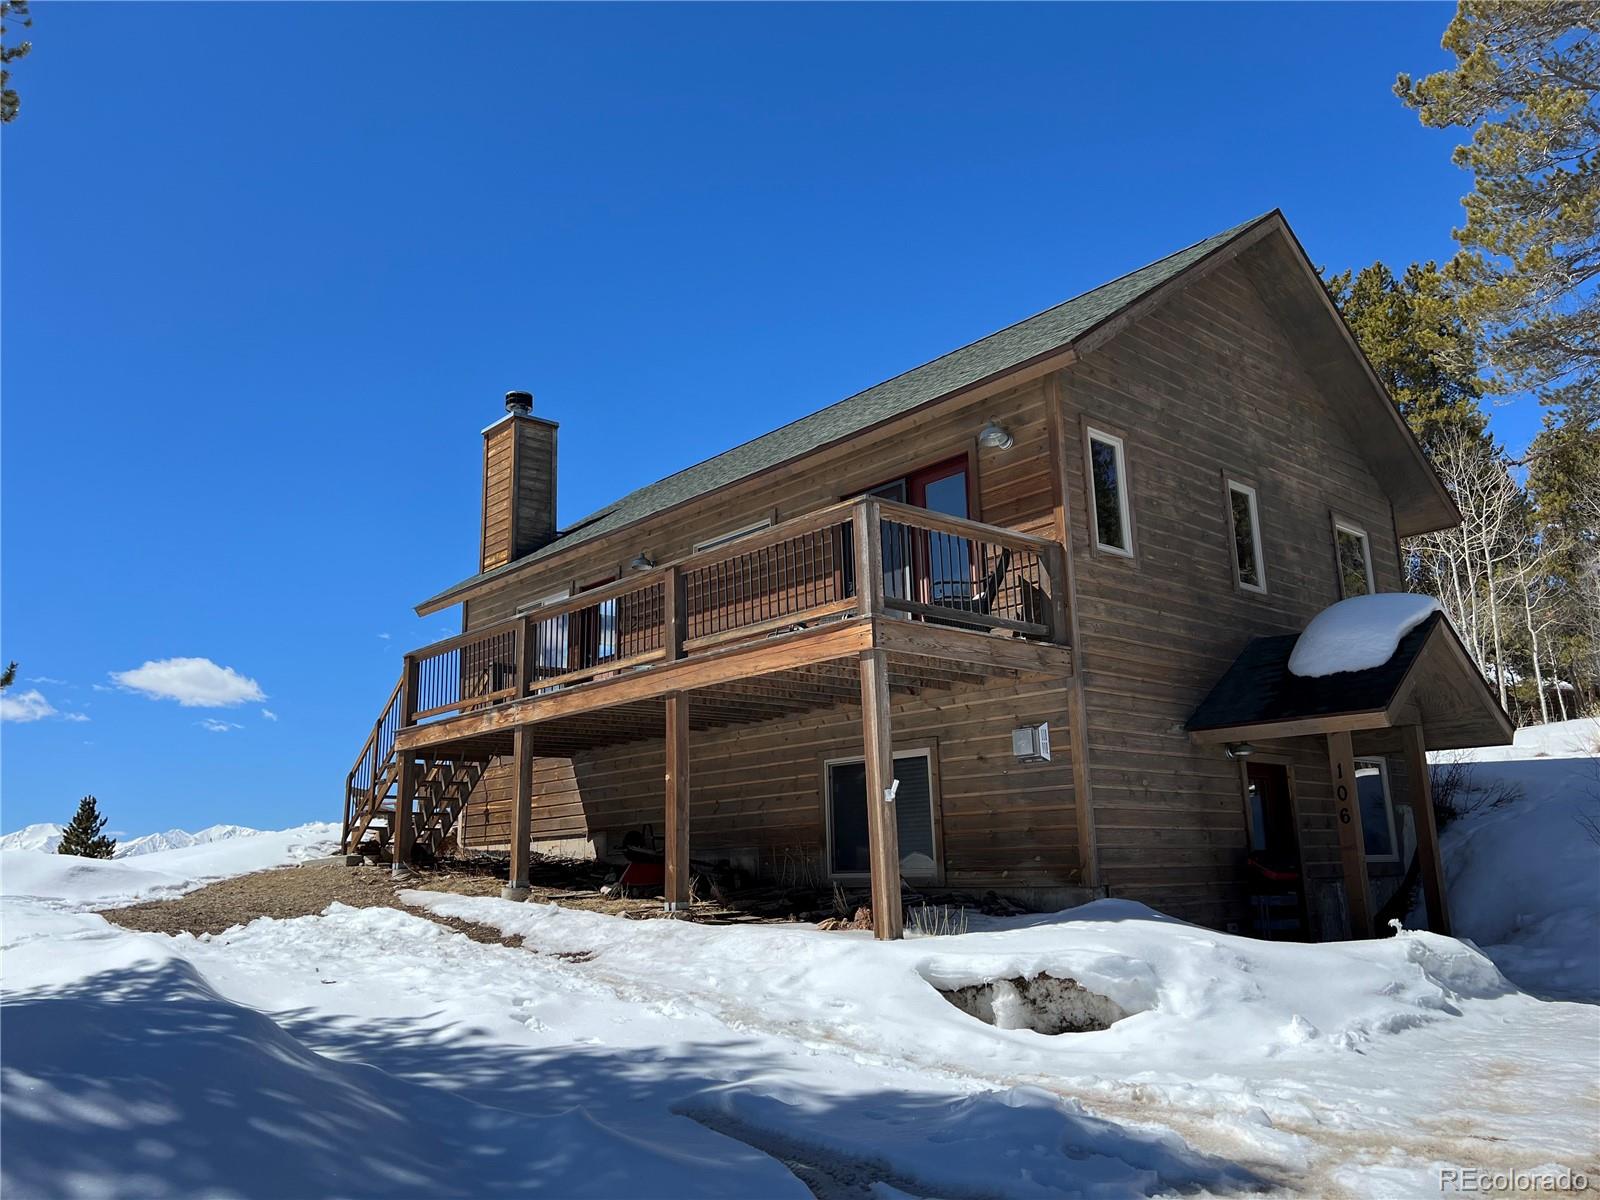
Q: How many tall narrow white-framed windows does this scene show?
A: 3